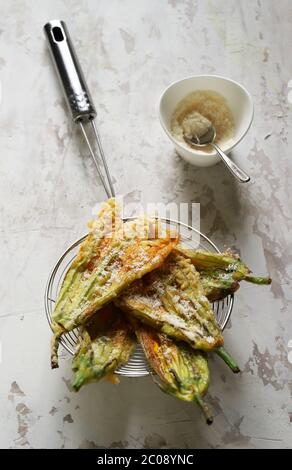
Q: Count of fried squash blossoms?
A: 5